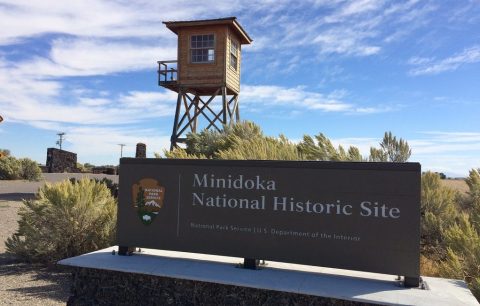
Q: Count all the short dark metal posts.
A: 3